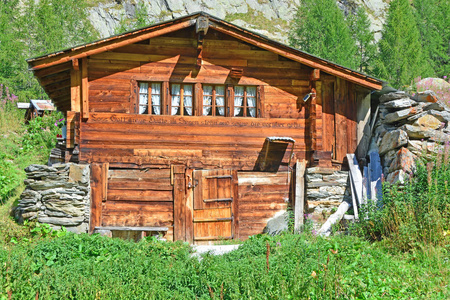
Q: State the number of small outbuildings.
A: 1